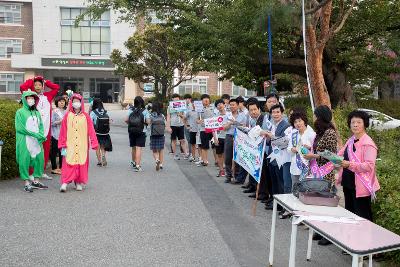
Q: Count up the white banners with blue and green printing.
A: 1